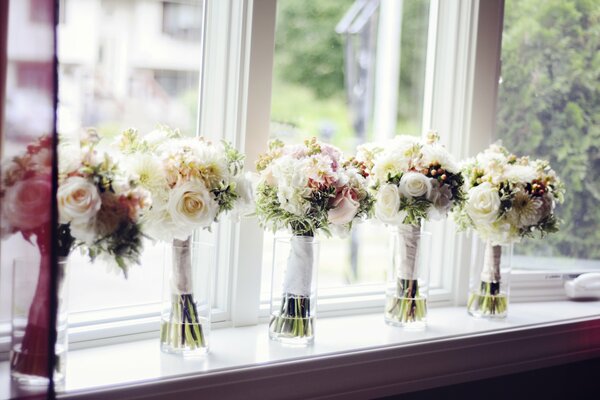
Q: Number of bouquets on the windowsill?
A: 5